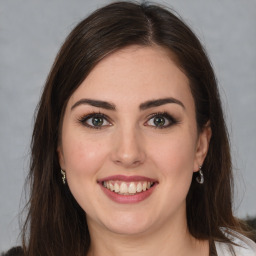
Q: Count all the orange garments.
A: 0